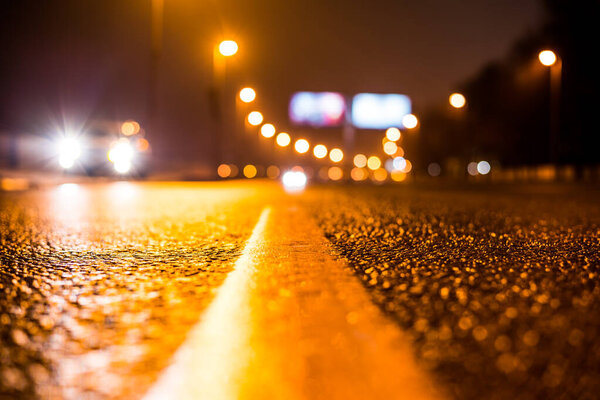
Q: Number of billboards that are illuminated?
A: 2